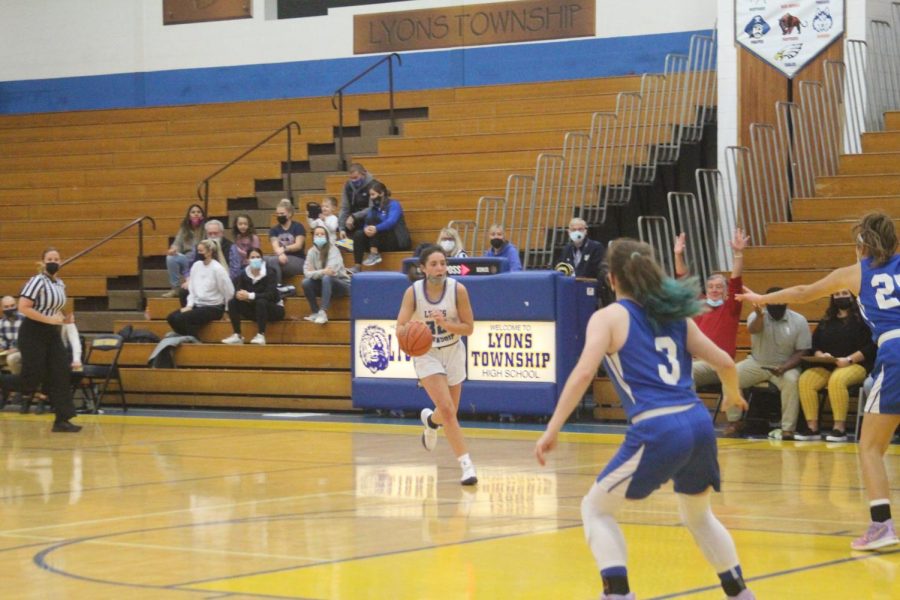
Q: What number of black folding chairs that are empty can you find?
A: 1